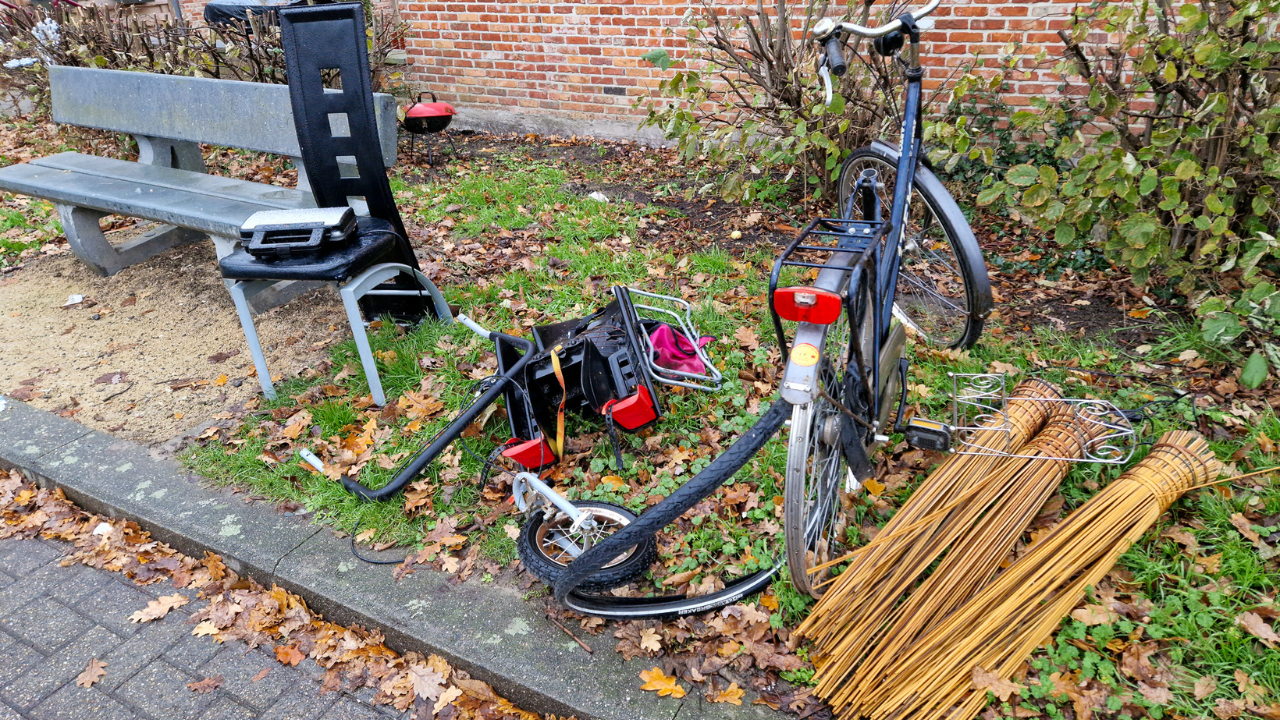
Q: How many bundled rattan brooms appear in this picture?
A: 3